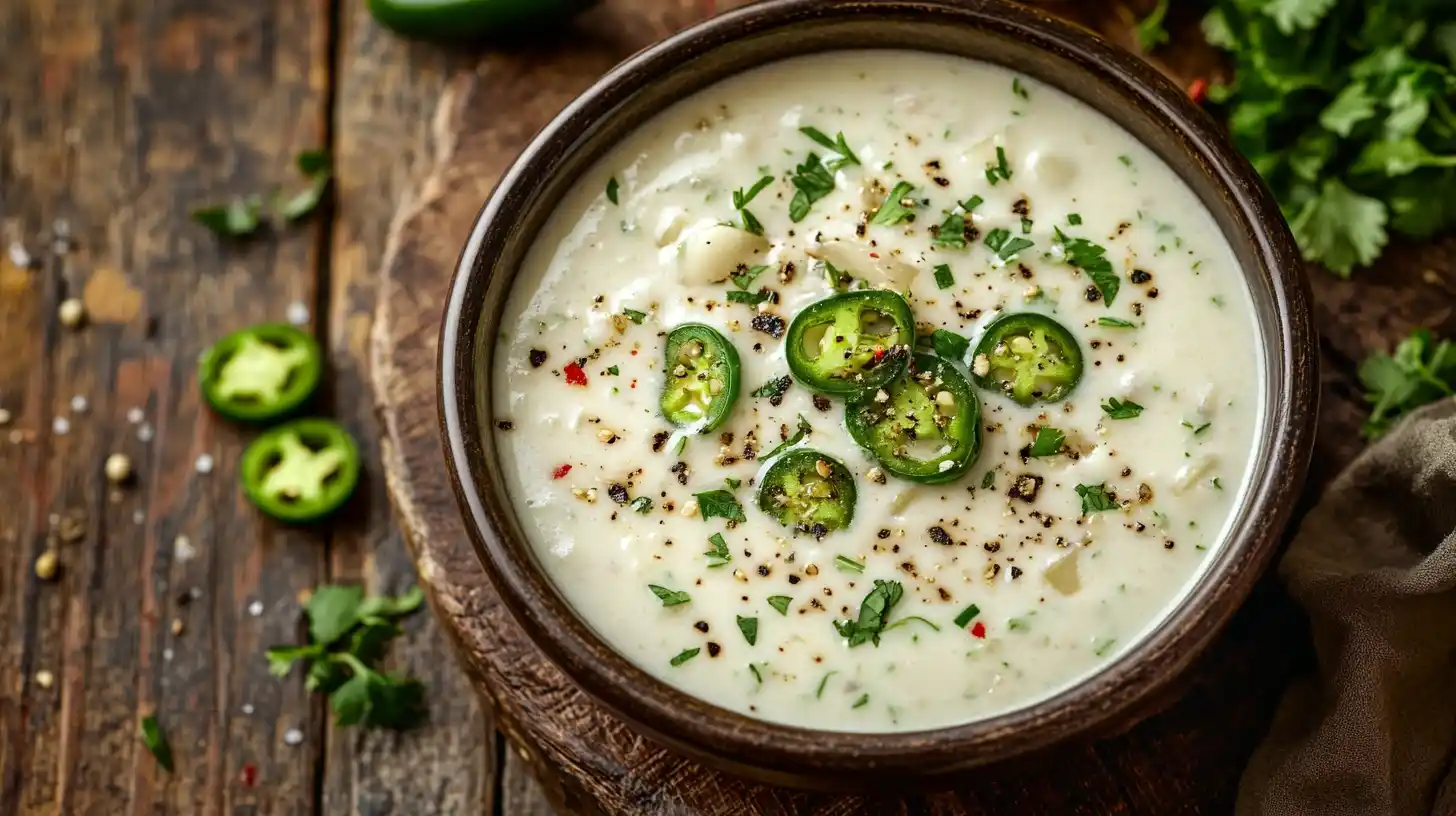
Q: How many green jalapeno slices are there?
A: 7